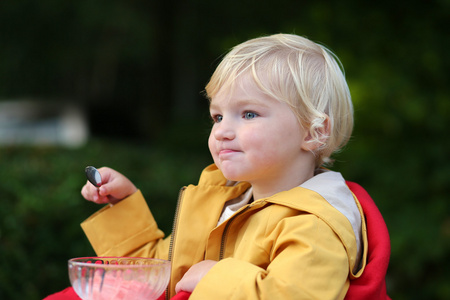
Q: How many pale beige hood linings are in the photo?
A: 1